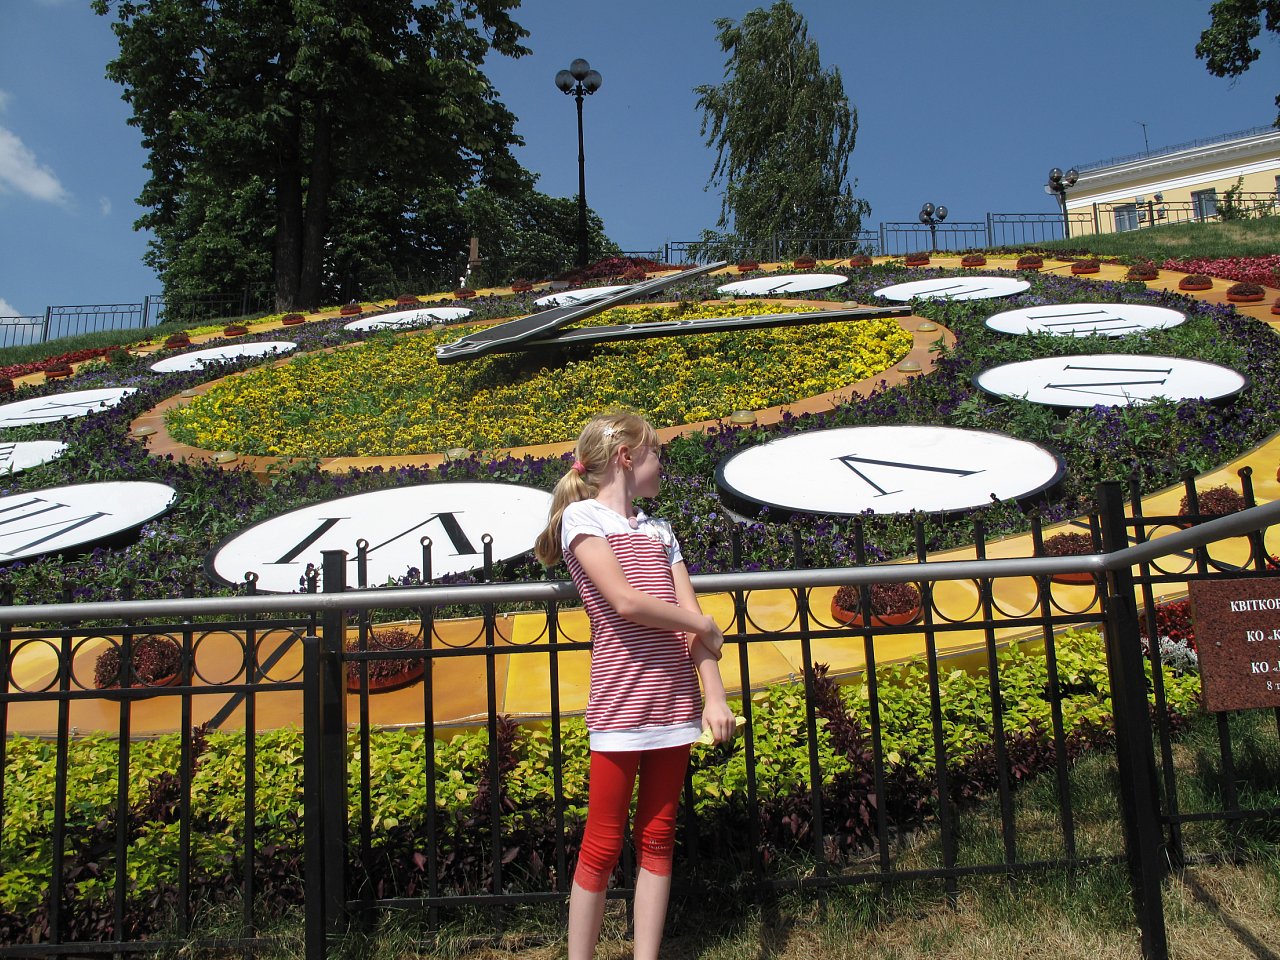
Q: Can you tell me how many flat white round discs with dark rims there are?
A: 12